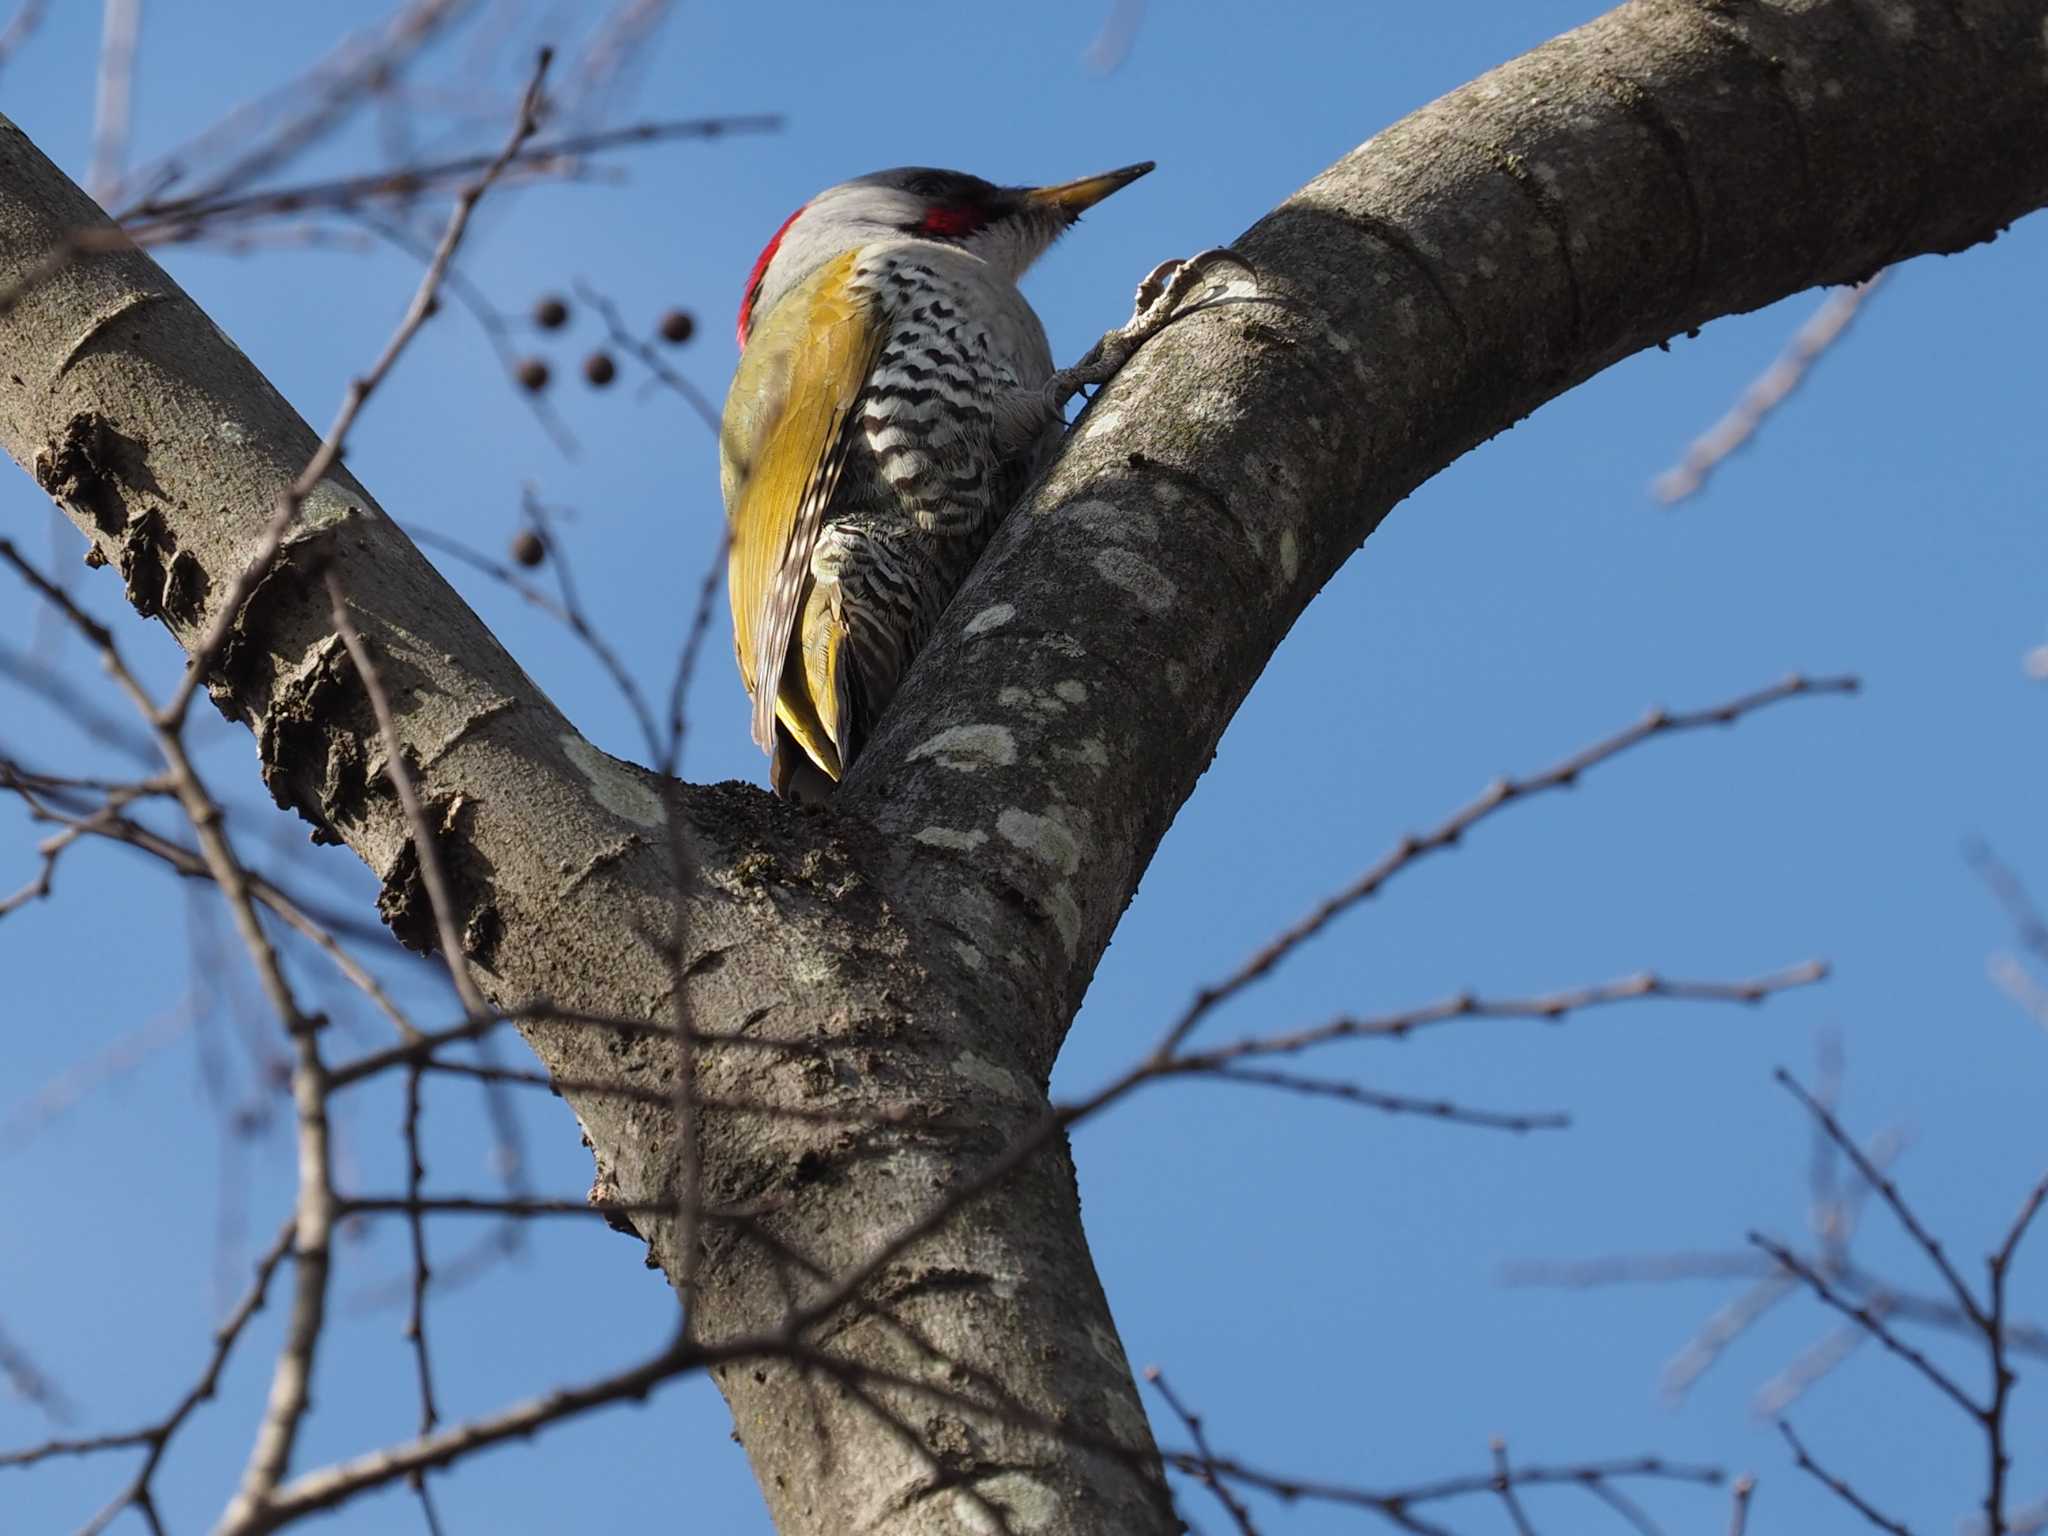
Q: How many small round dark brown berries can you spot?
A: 5